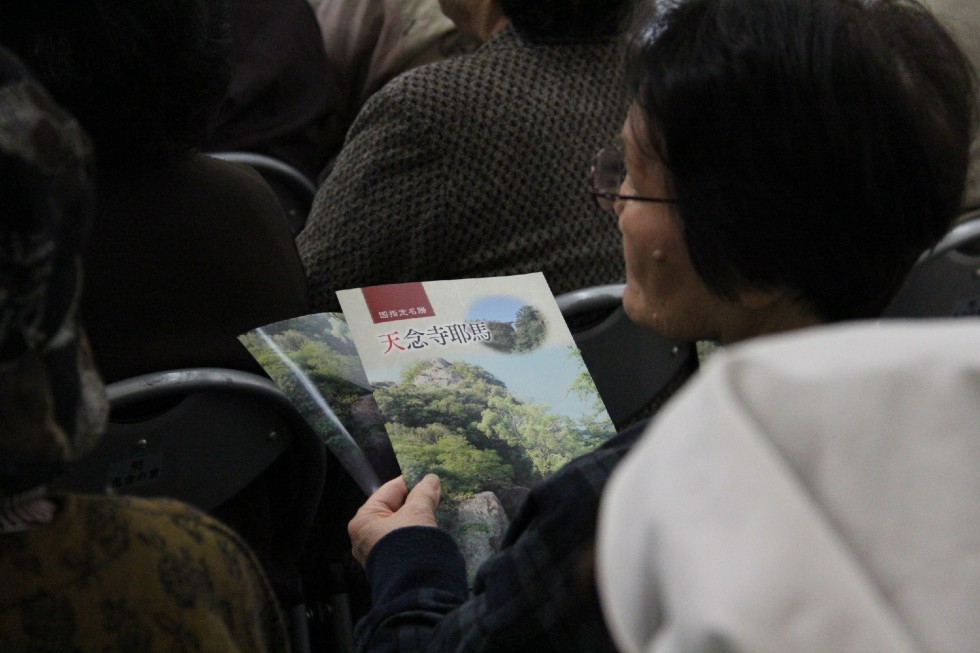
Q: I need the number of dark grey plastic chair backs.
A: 4